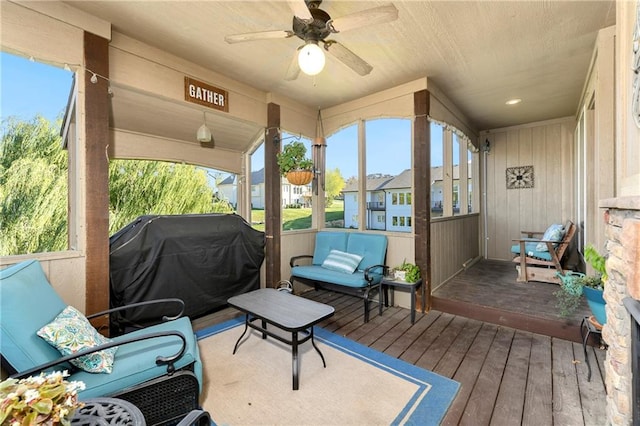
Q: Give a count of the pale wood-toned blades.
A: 5